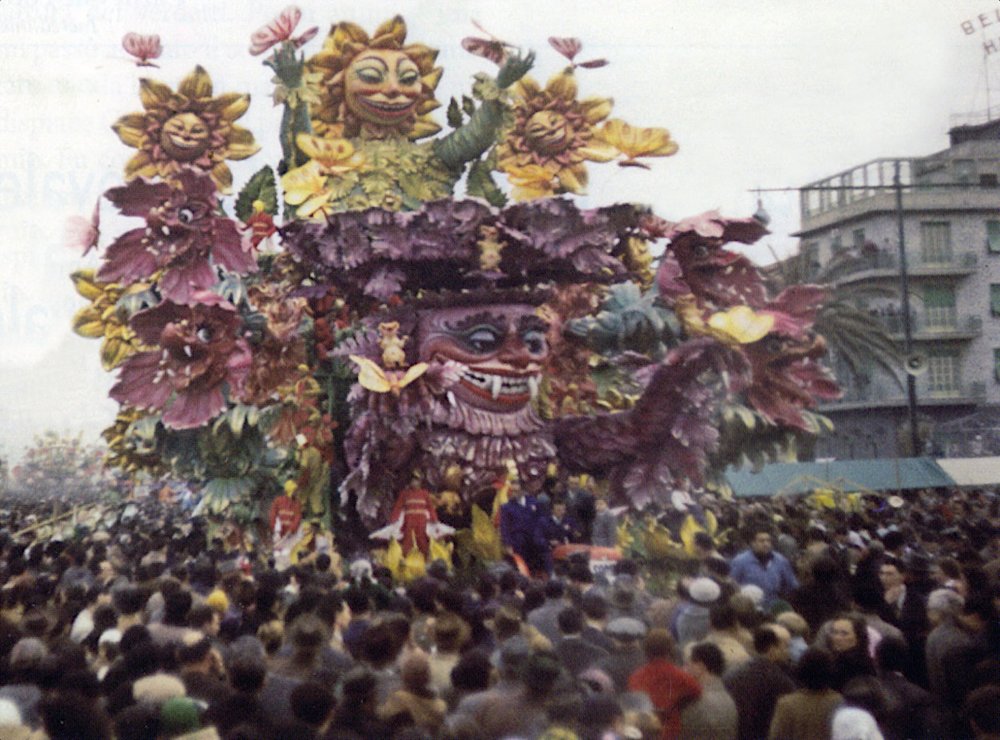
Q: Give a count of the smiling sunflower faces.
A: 3